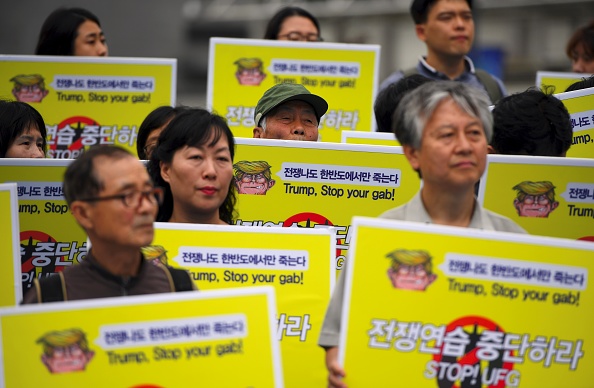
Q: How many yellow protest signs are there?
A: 12